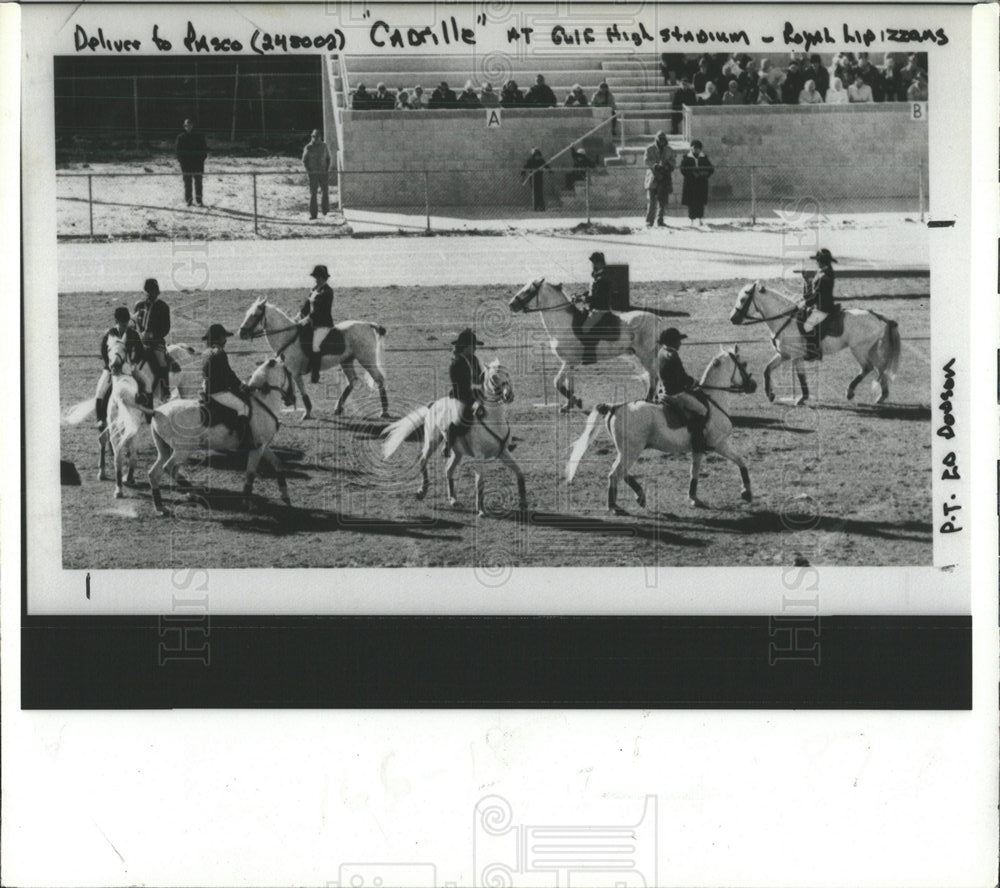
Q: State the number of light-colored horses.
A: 8